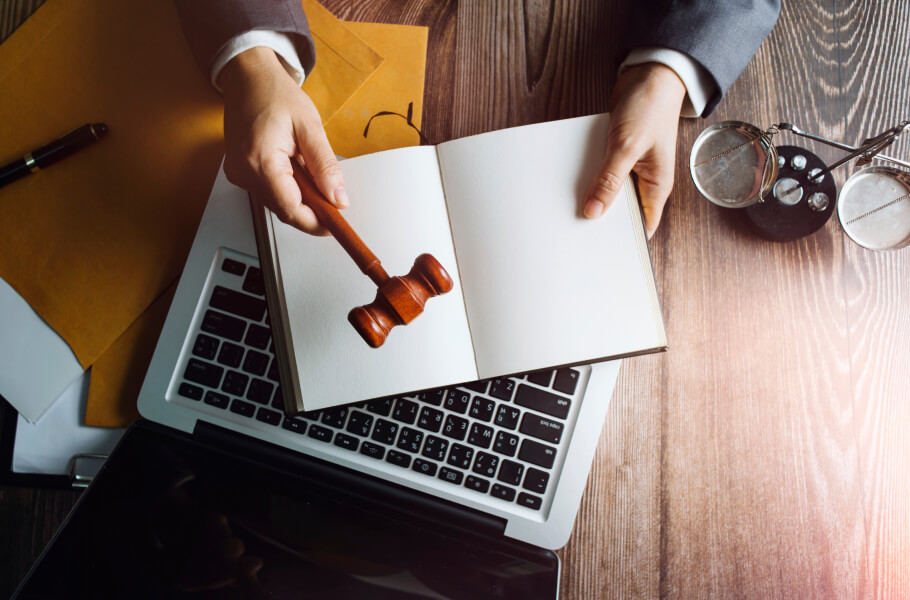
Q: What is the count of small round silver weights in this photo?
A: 4